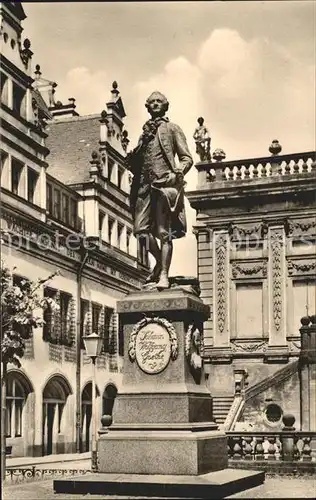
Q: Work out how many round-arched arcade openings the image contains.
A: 4